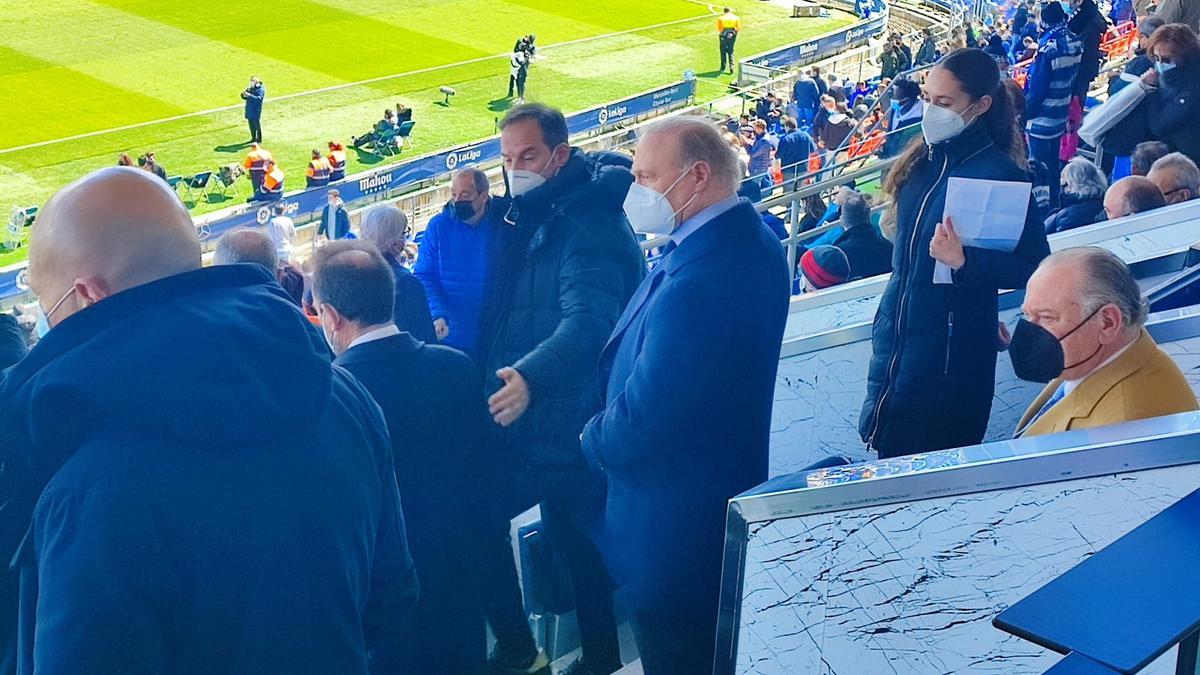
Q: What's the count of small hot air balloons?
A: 0